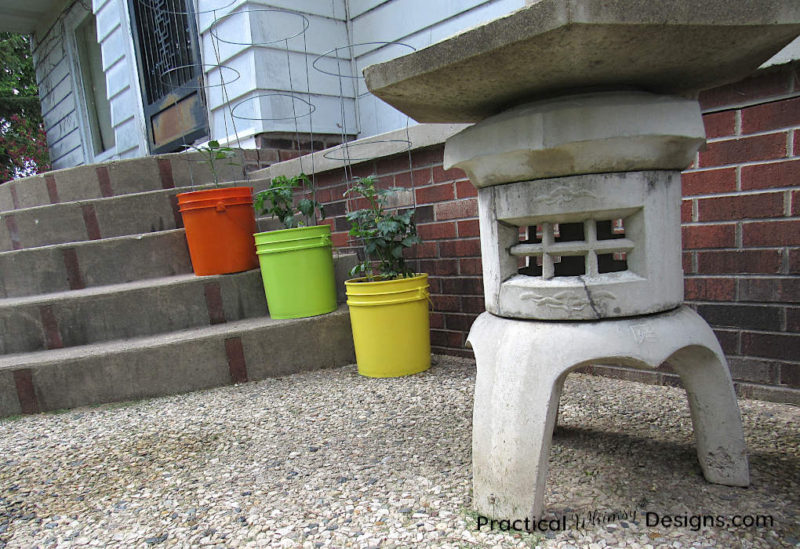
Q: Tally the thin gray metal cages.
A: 3